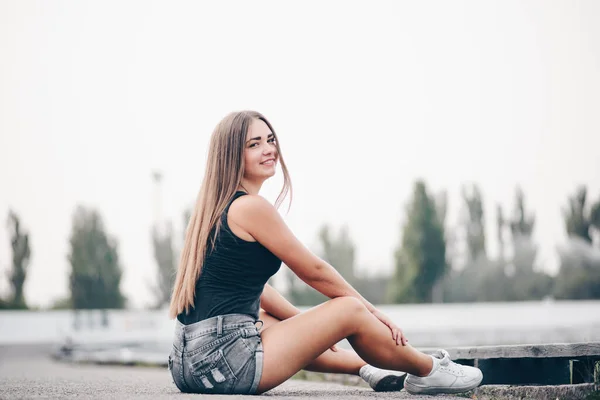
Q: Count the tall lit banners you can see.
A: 0